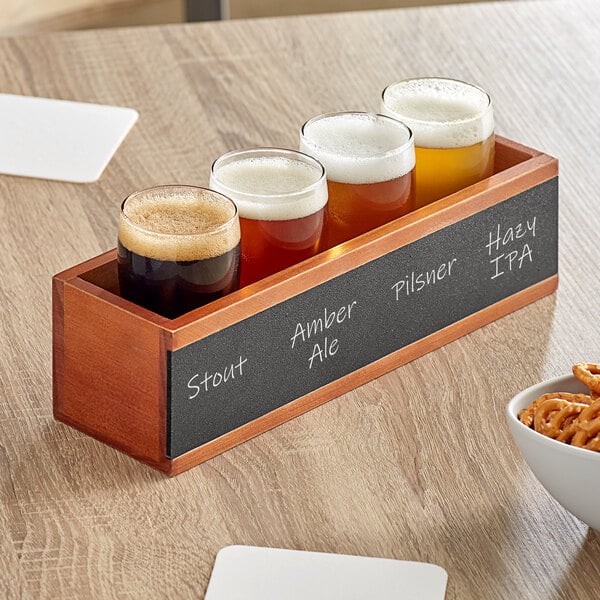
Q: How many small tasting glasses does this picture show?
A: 4